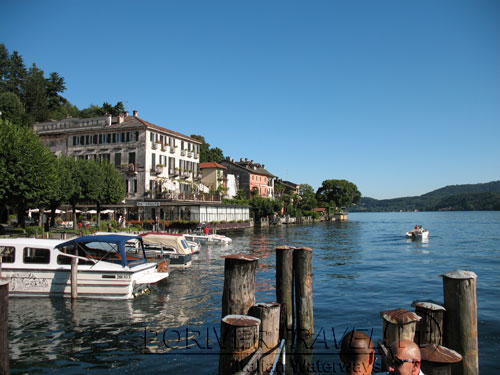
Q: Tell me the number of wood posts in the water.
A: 11